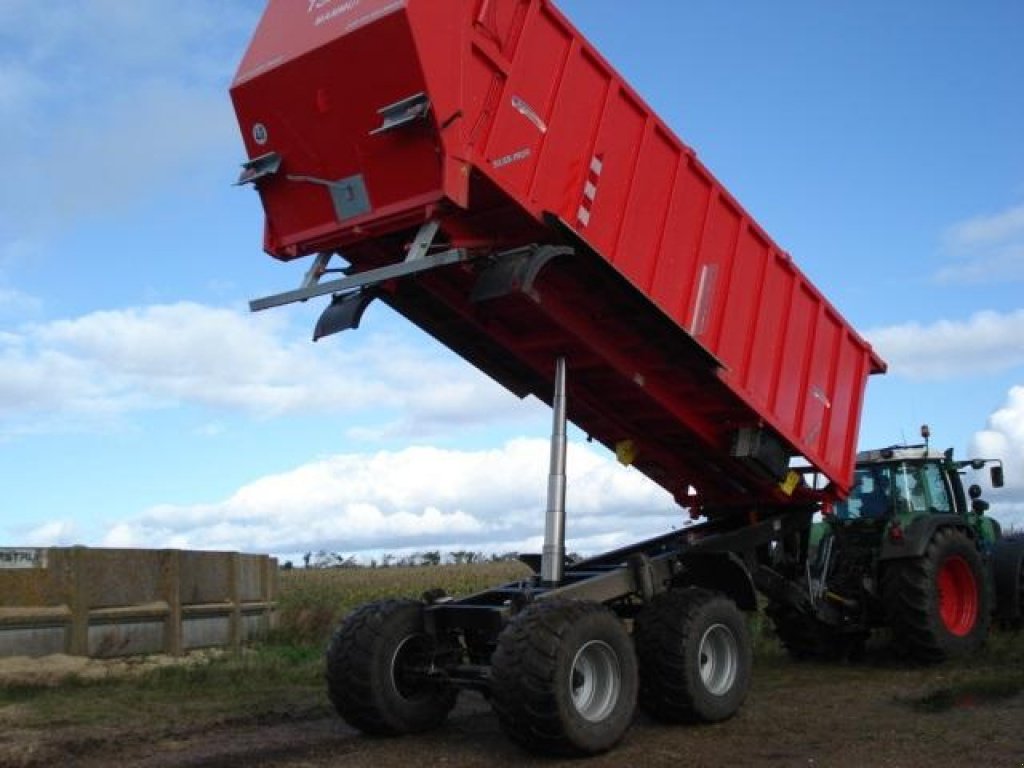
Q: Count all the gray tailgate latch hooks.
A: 2